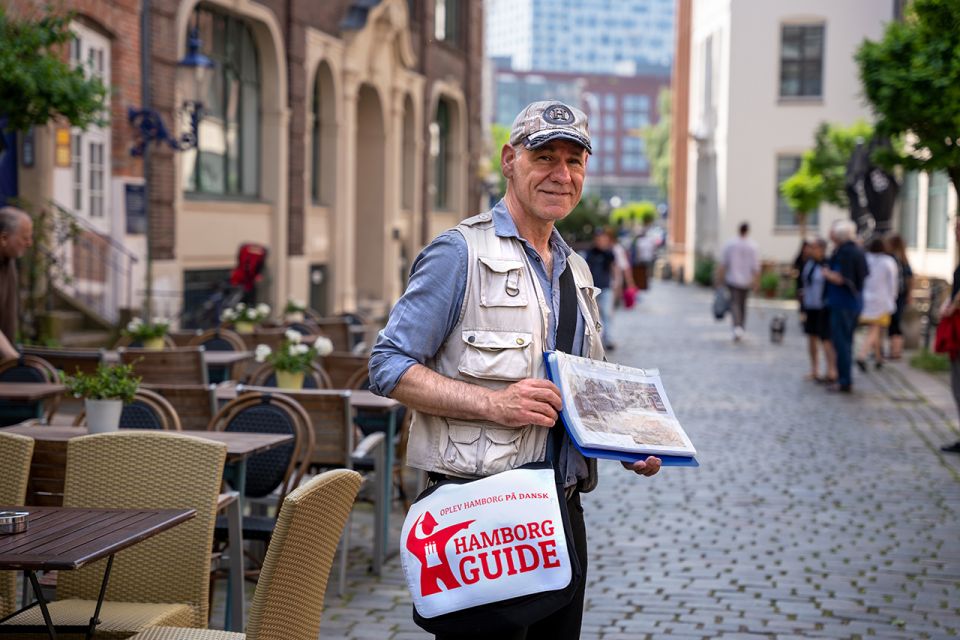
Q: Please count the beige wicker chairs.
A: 3